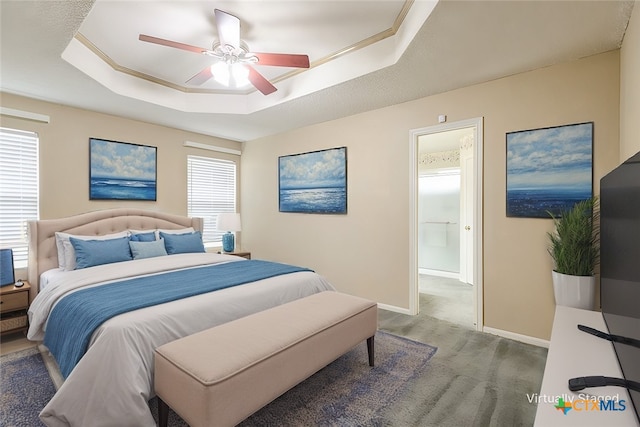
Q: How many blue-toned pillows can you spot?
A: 4